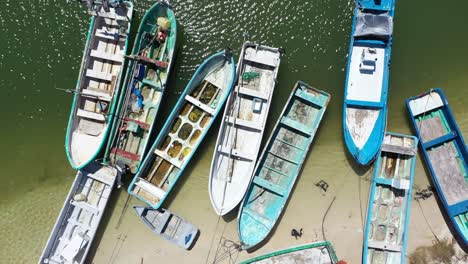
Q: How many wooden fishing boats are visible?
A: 11